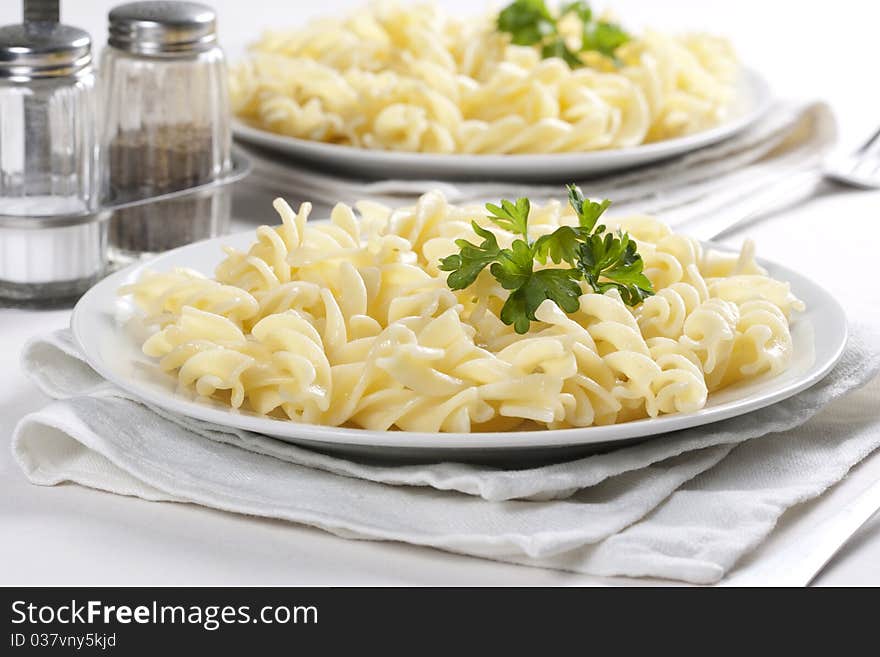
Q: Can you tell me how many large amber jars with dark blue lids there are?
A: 0